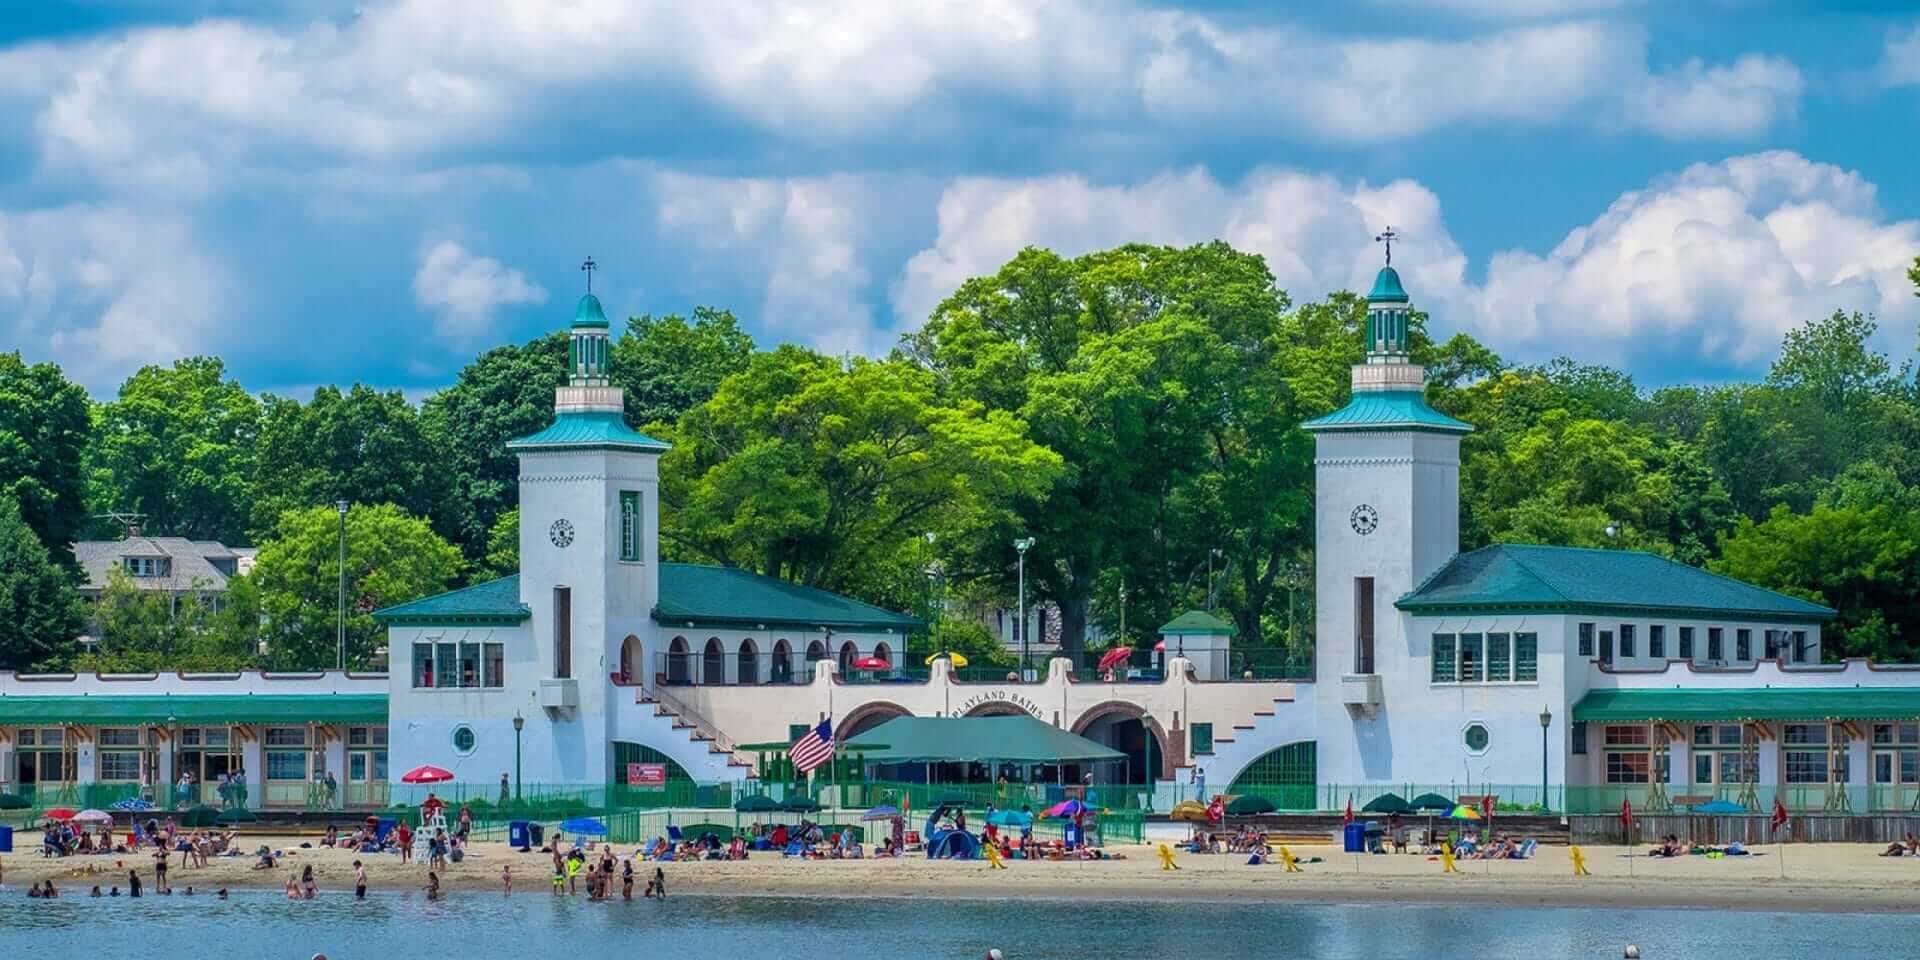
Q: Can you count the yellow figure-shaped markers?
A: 5